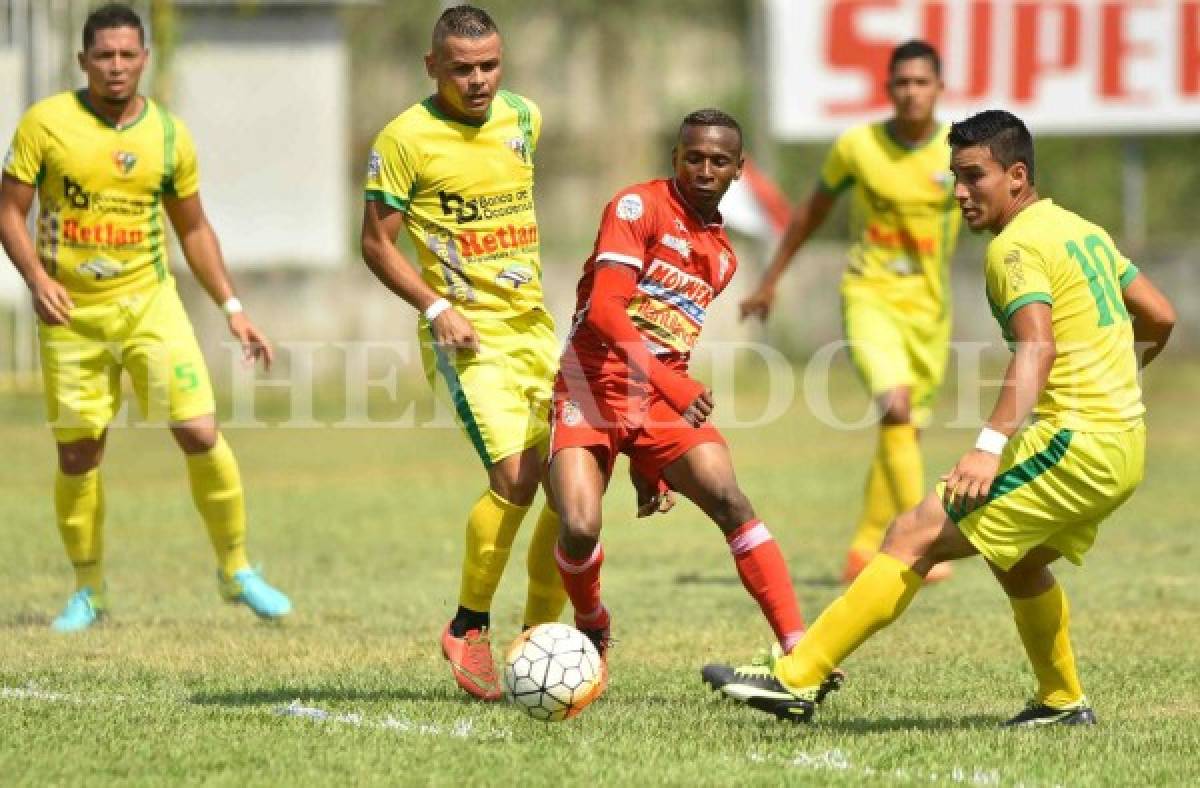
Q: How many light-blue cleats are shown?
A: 2